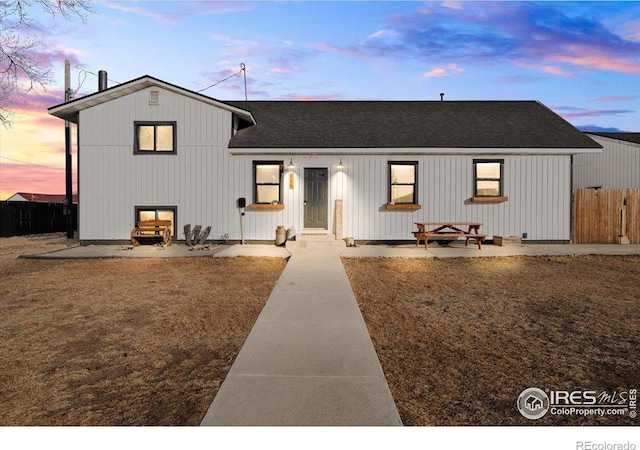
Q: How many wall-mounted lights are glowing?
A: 2